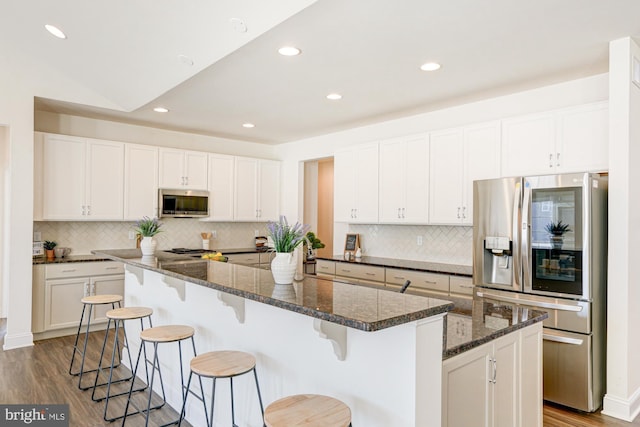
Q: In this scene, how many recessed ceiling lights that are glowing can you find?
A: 6